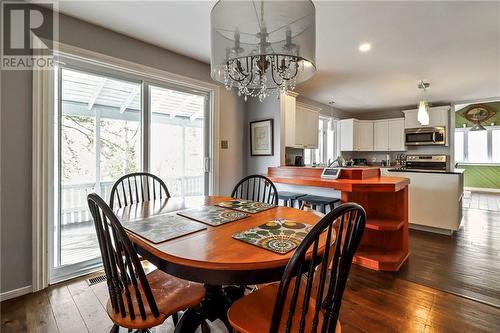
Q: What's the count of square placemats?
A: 4